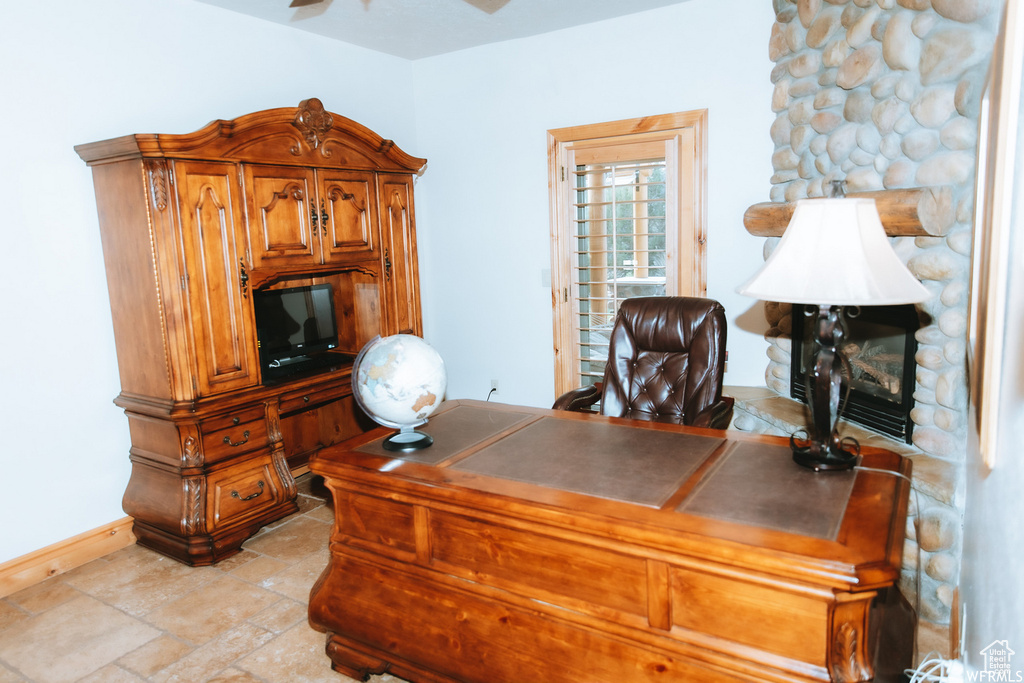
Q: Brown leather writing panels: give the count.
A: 3